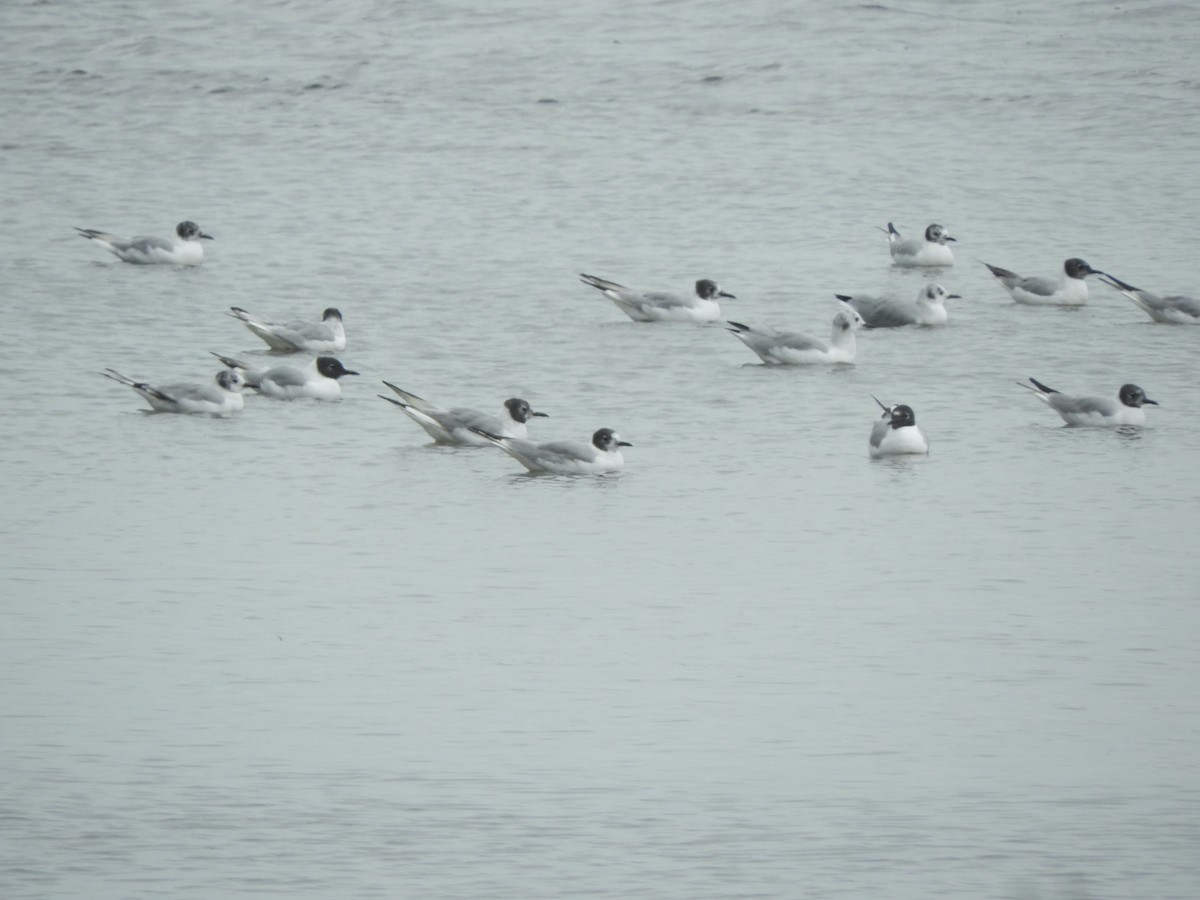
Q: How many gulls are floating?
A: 14